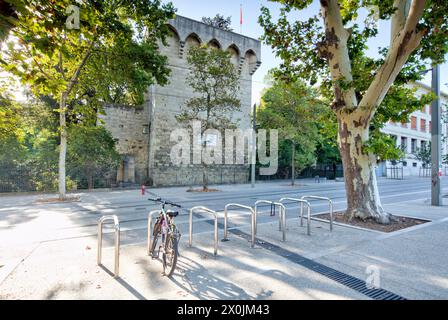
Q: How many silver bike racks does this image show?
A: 7